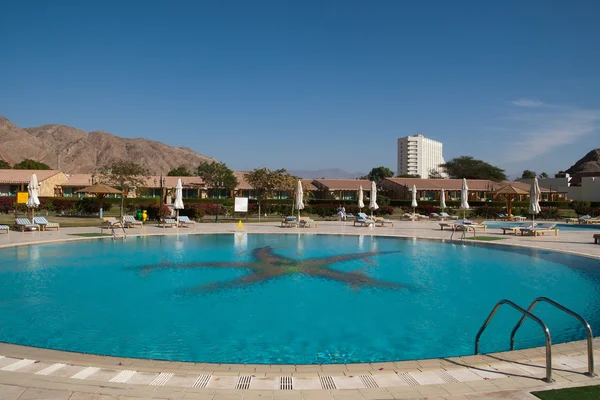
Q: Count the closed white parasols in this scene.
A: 9